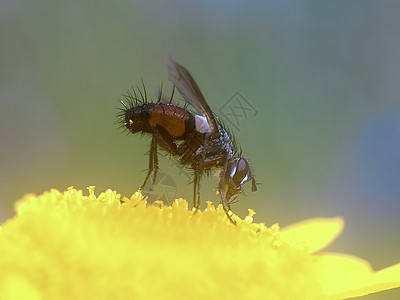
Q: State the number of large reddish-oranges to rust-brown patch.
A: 1